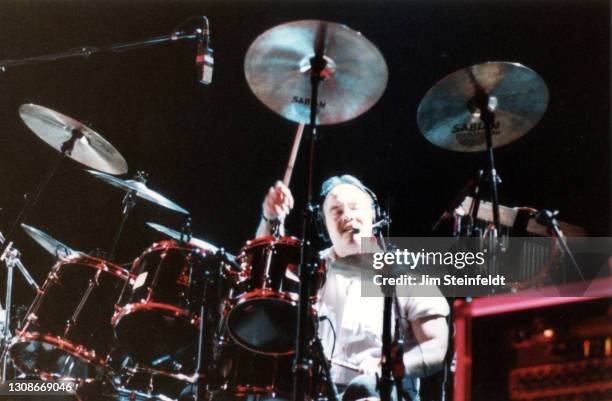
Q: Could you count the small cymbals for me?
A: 4